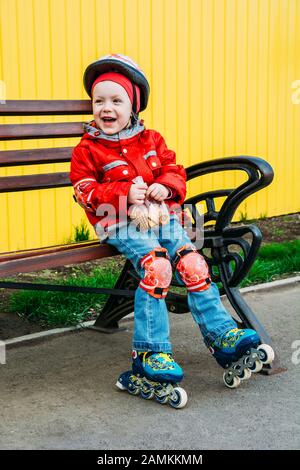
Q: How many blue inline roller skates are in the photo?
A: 2